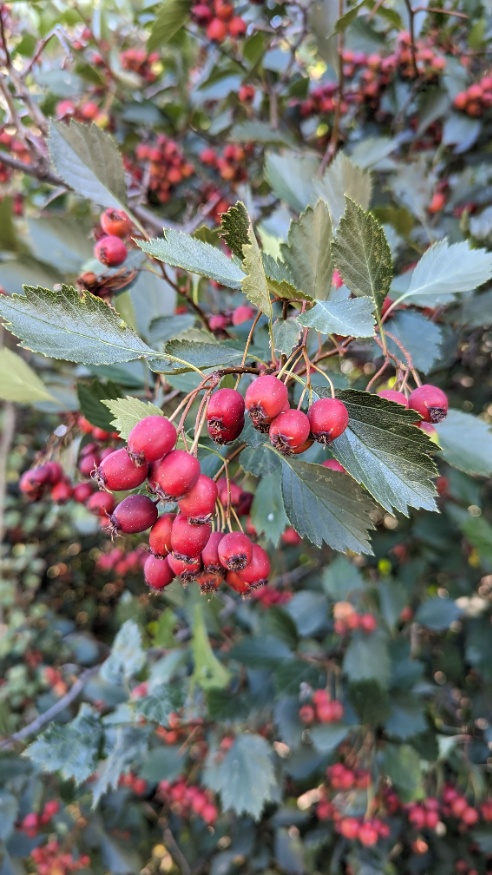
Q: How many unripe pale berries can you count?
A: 0